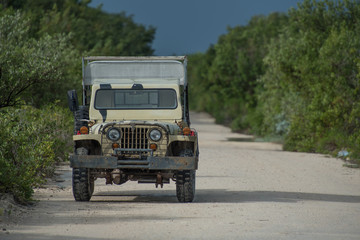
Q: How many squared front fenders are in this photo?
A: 2